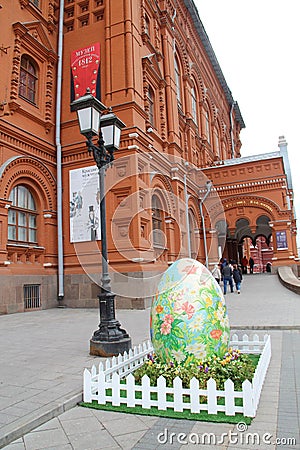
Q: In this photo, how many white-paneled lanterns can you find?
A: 2